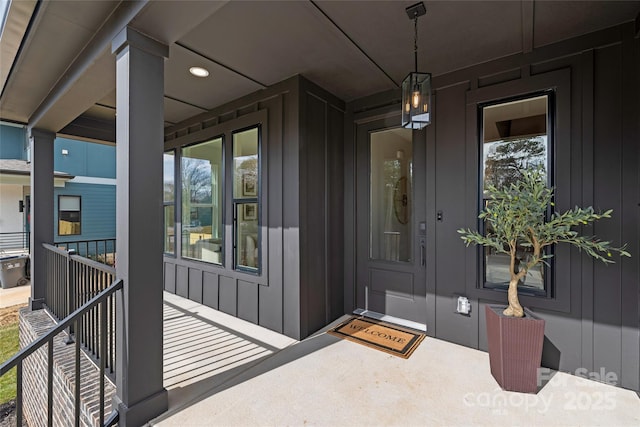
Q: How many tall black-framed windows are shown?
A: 4